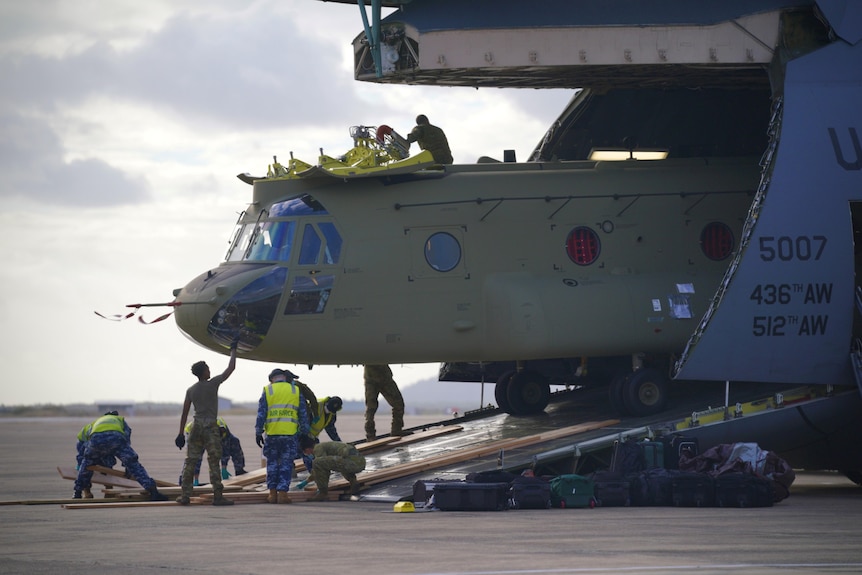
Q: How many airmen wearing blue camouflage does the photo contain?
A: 5